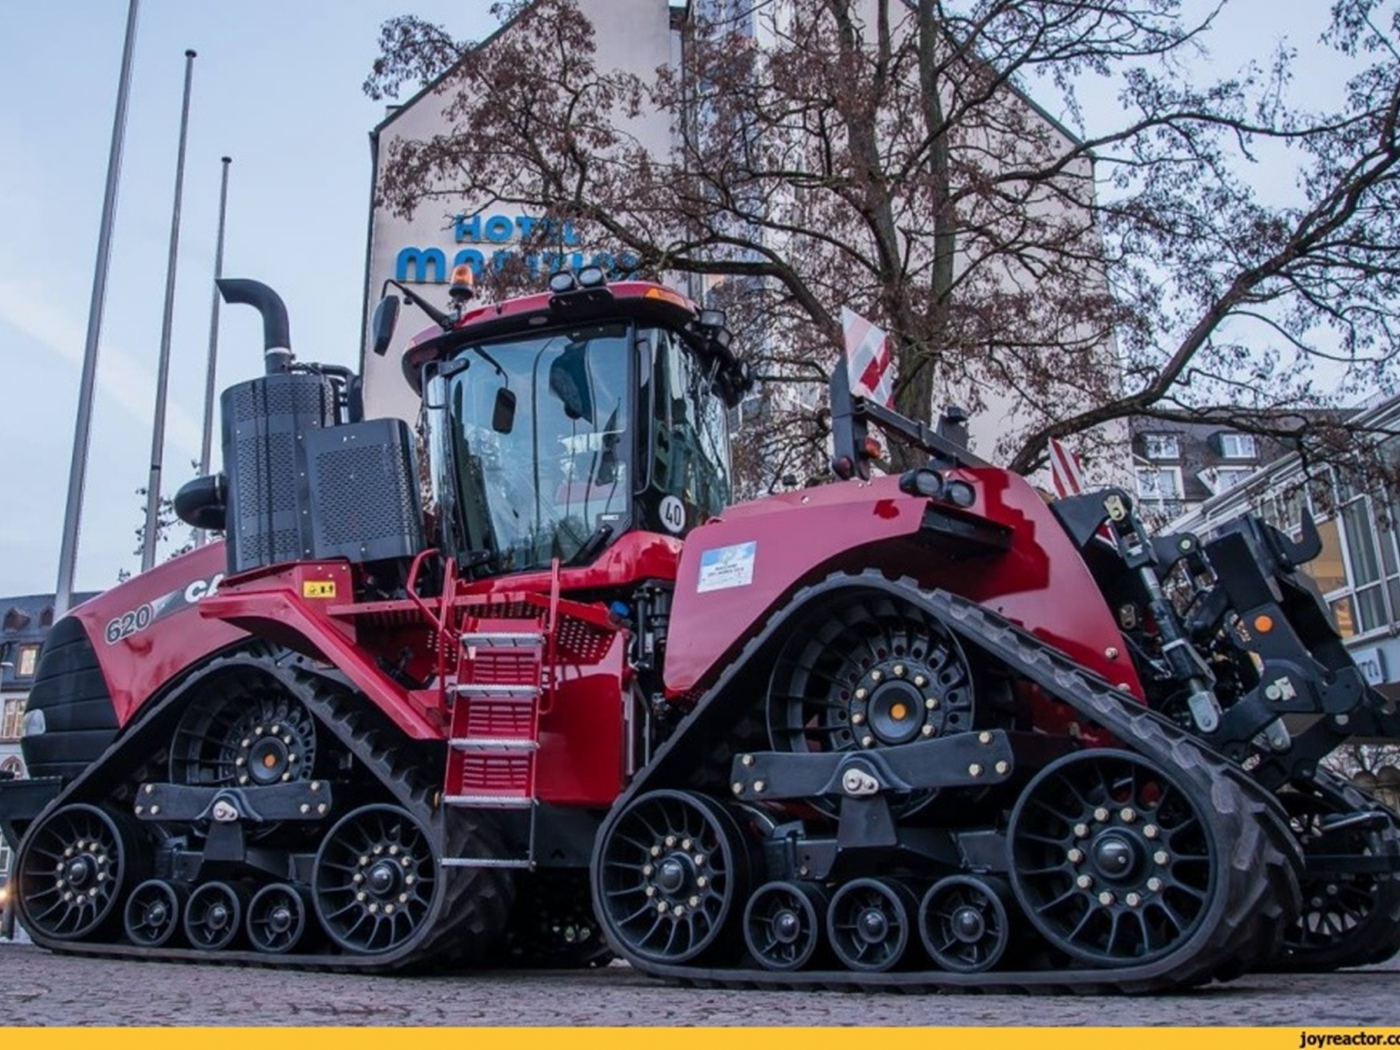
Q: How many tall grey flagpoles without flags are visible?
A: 3